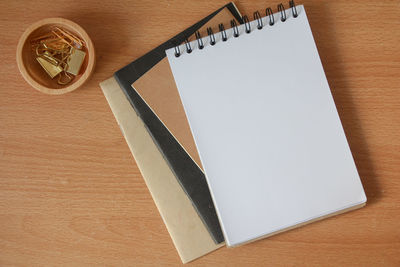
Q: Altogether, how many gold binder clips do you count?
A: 2